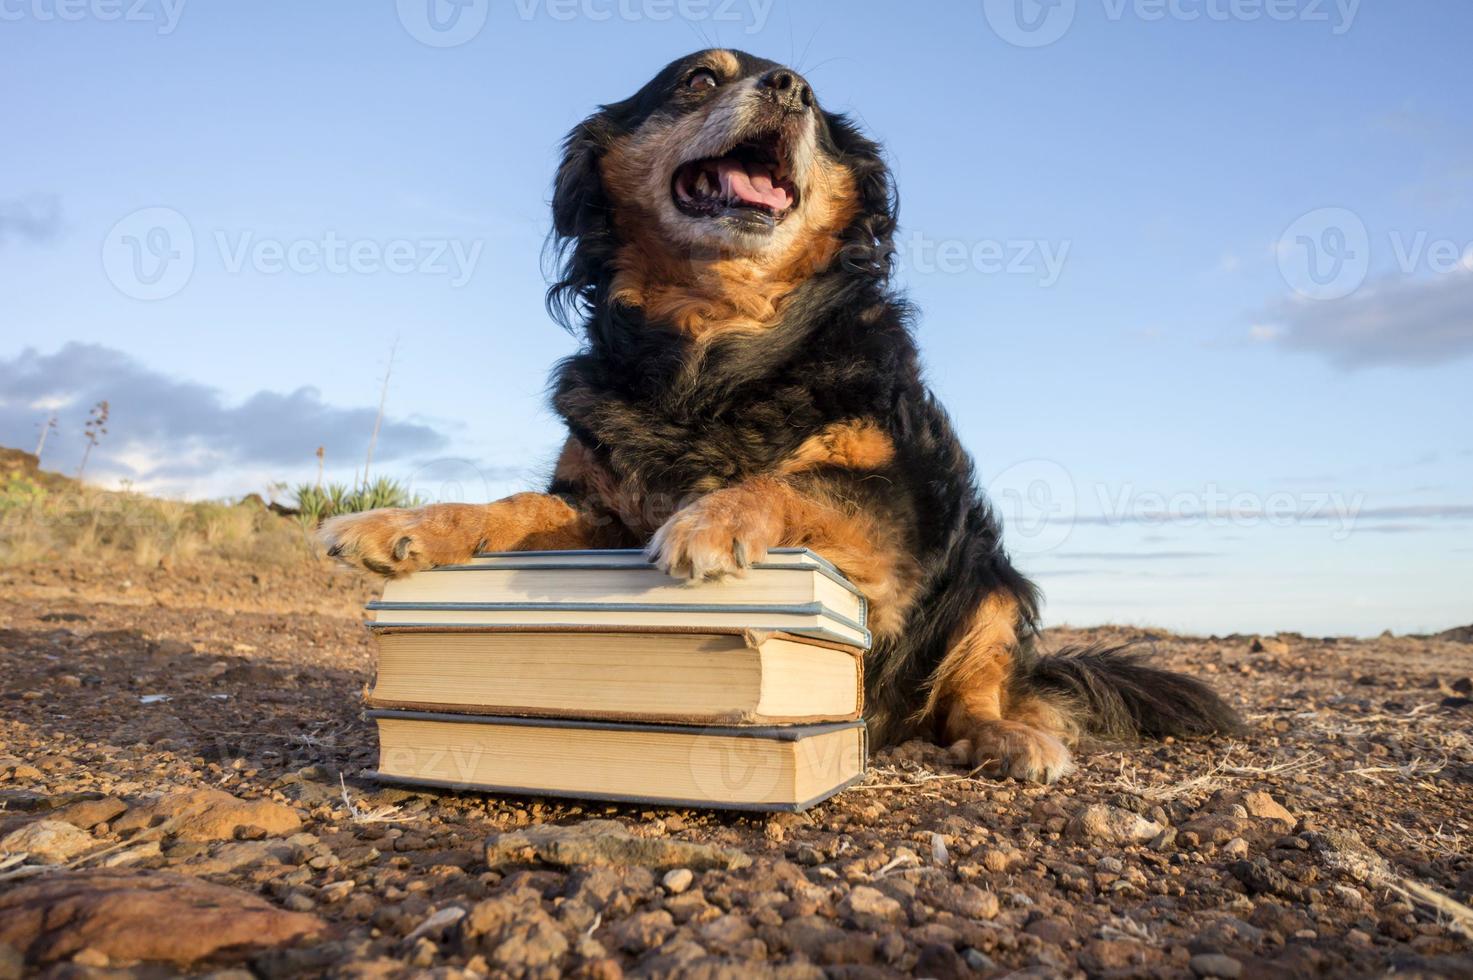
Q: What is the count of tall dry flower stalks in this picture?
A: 4